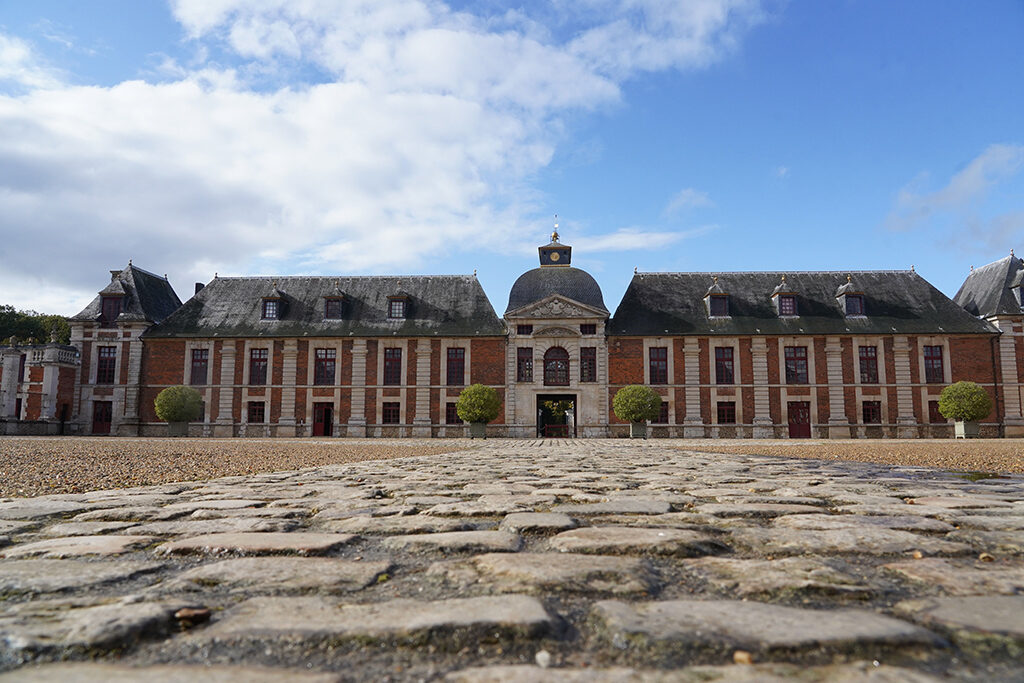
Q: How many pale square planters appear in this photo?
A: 4